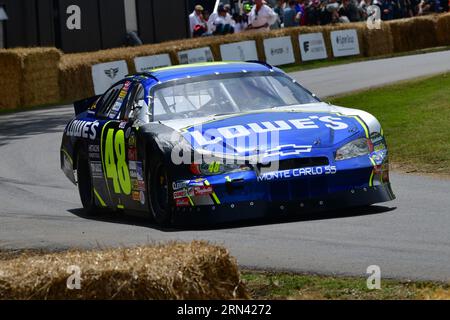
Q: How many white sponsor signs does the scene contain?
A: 7